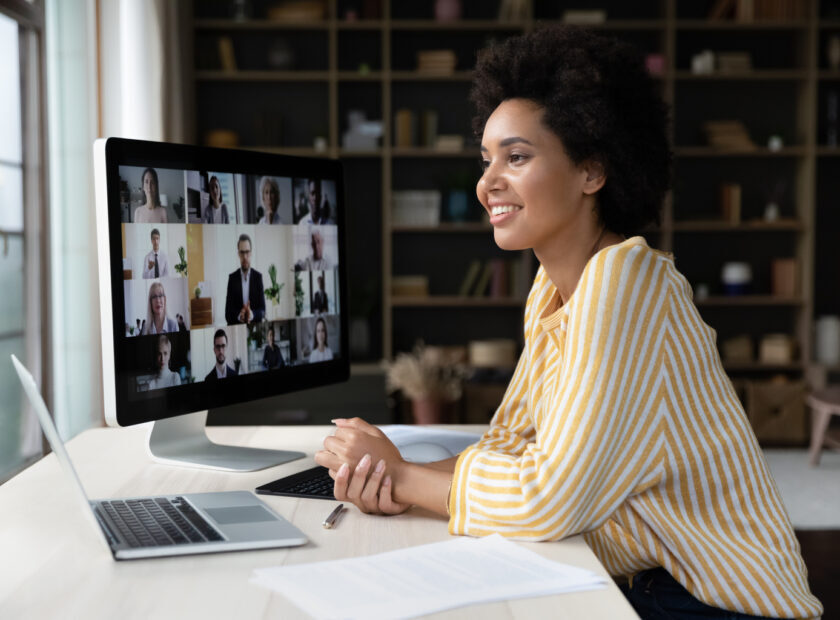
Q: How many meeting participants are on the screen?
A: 13